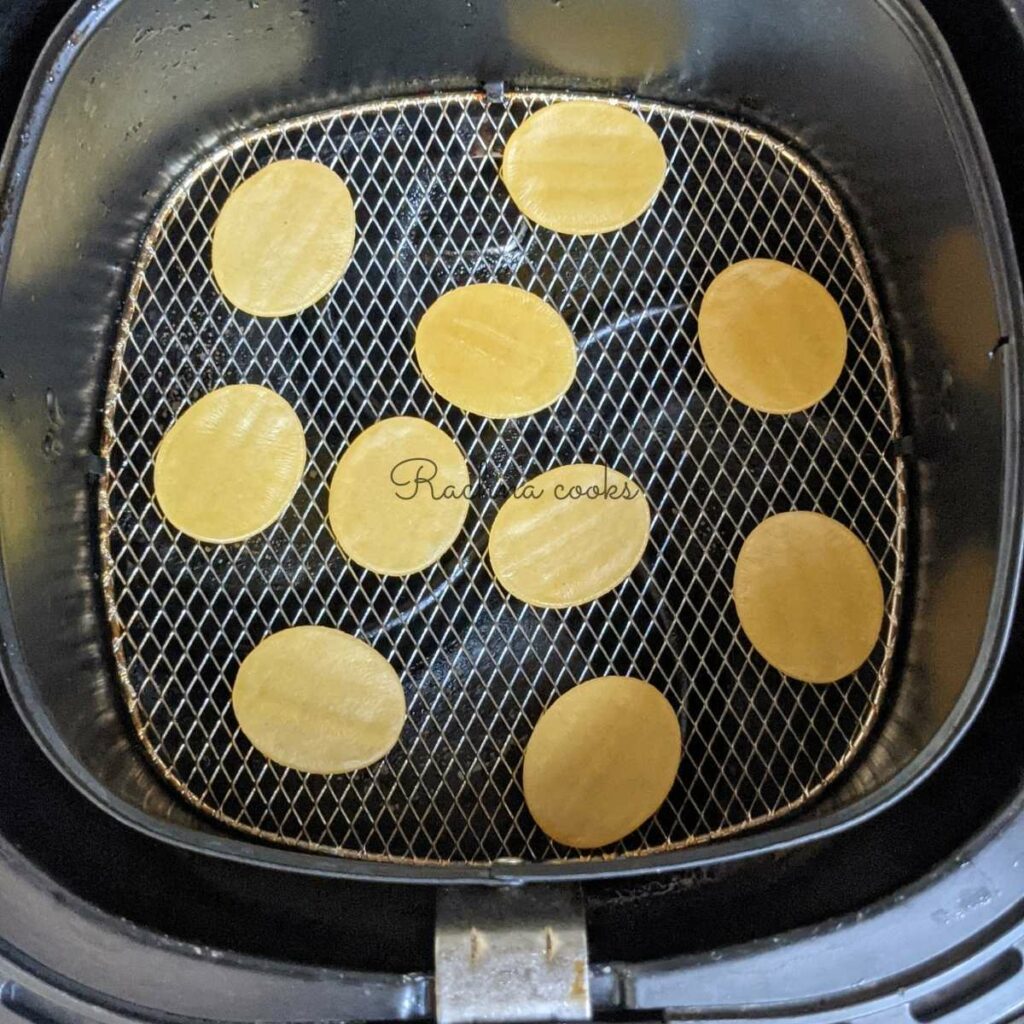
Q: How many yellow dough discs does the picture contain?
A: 10